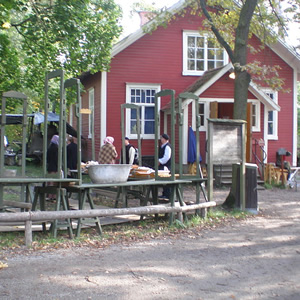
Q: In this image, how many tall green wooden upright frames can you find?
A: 6